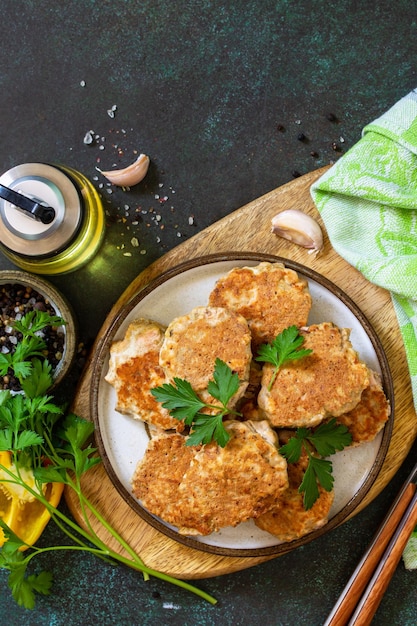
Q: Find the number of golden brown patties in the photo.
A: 8